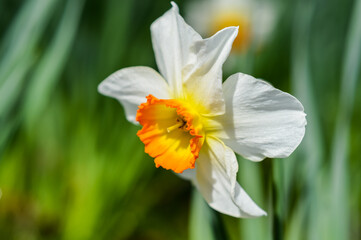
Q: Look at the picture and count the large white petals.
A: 5